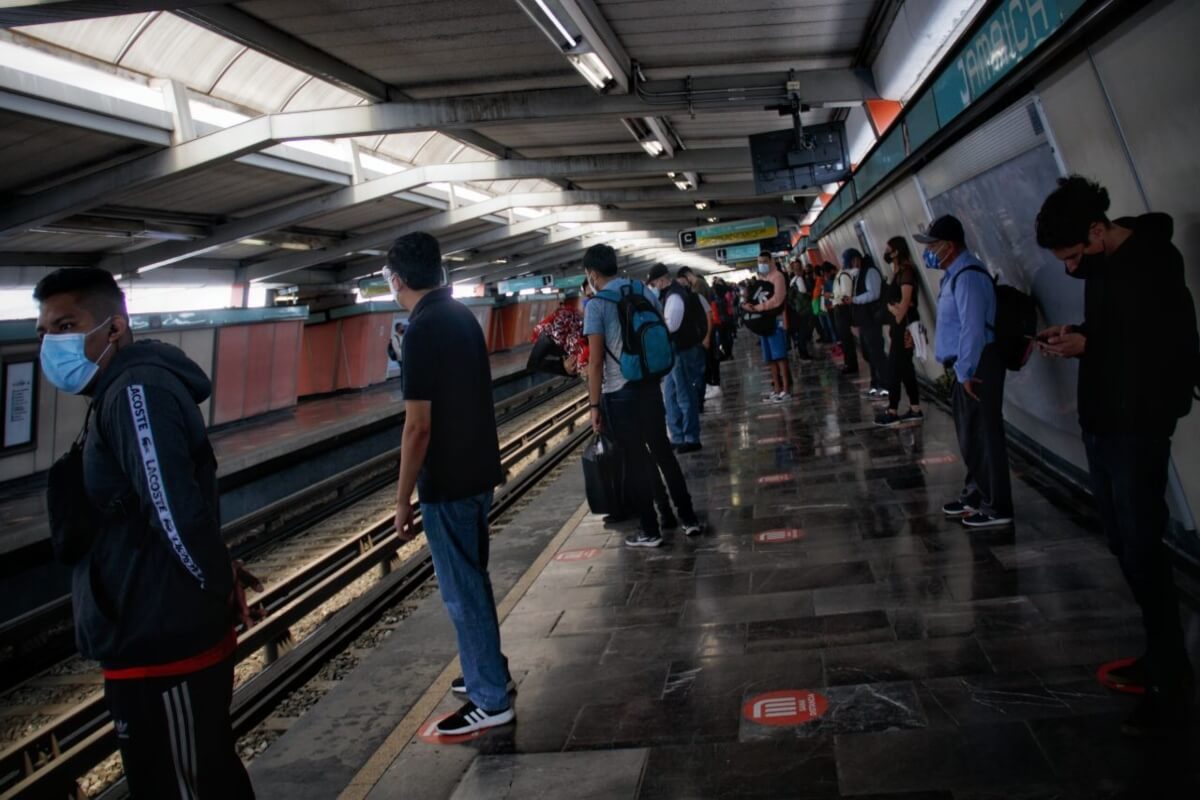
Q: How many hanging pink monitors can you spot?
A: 0